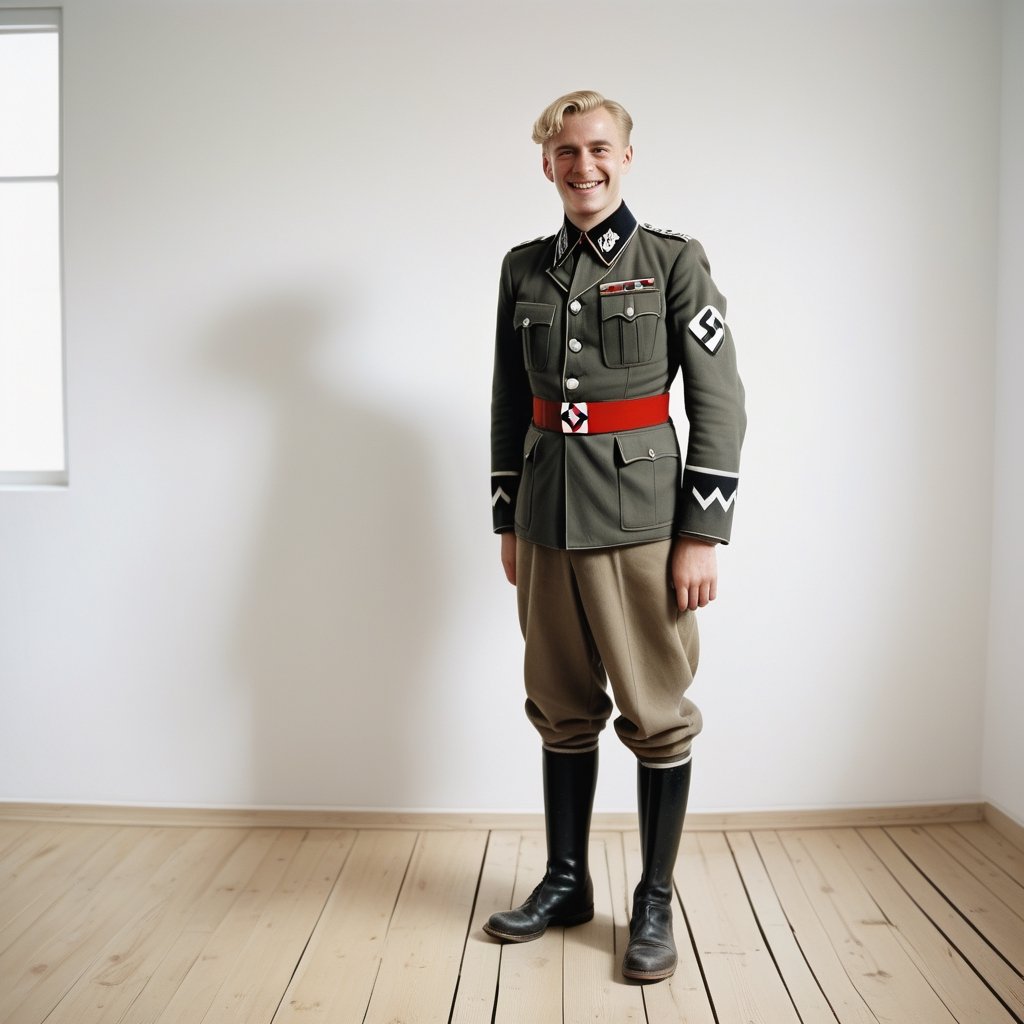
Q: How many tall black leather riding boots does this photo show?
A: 2